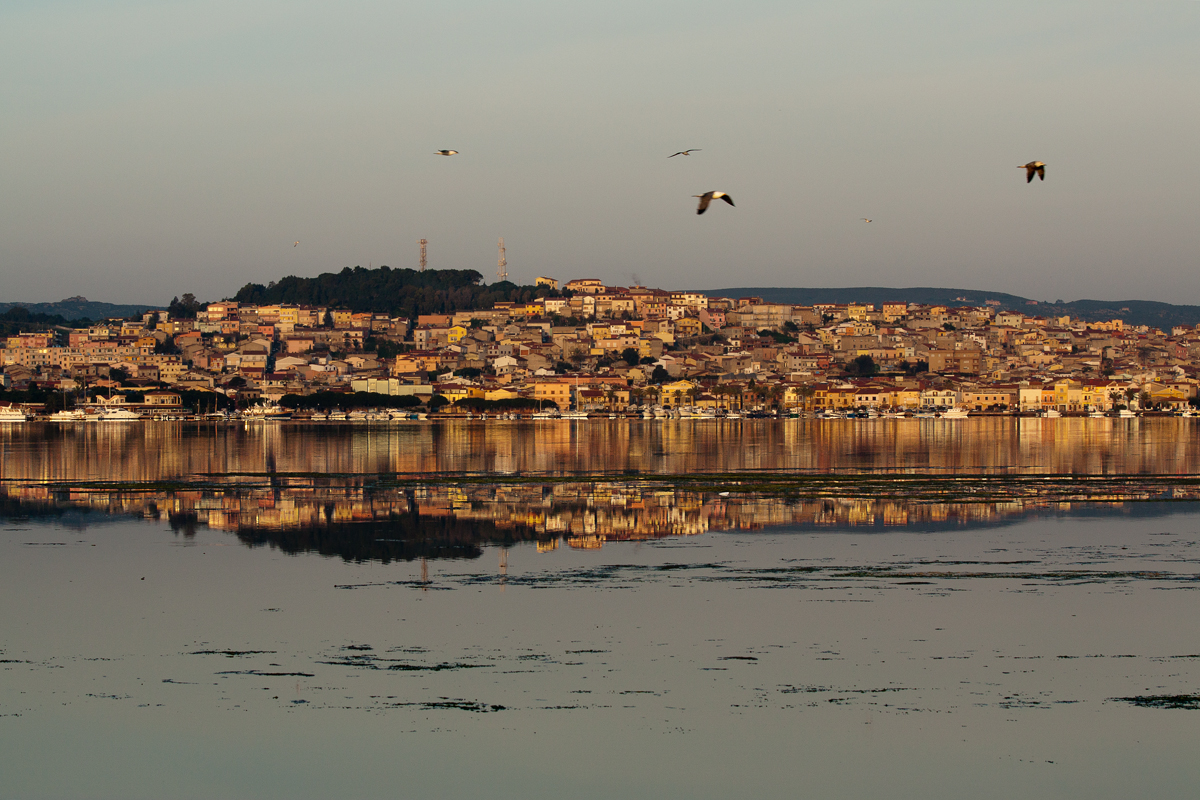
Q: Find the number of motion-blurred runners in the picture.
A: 0